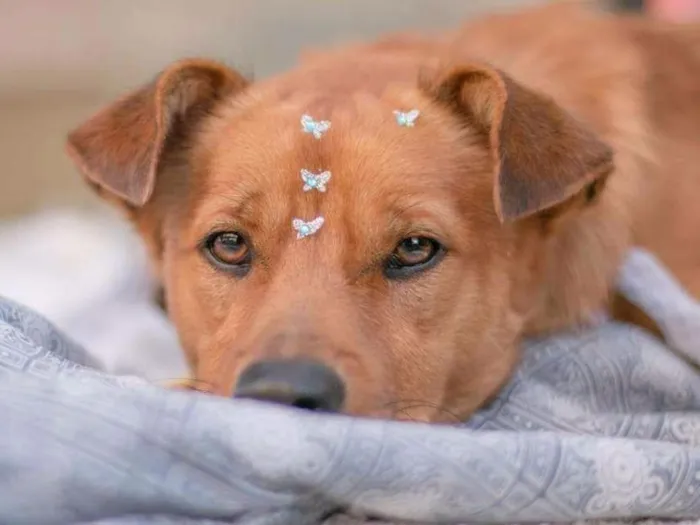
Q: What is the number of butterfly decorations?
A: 4